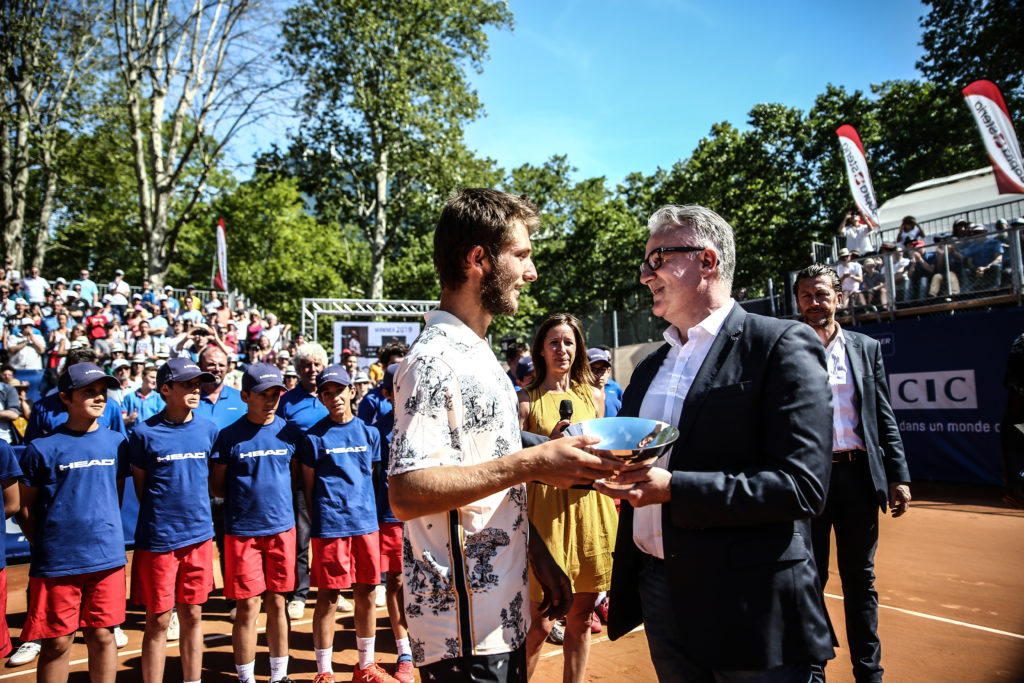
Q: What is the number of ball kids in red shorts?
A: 6